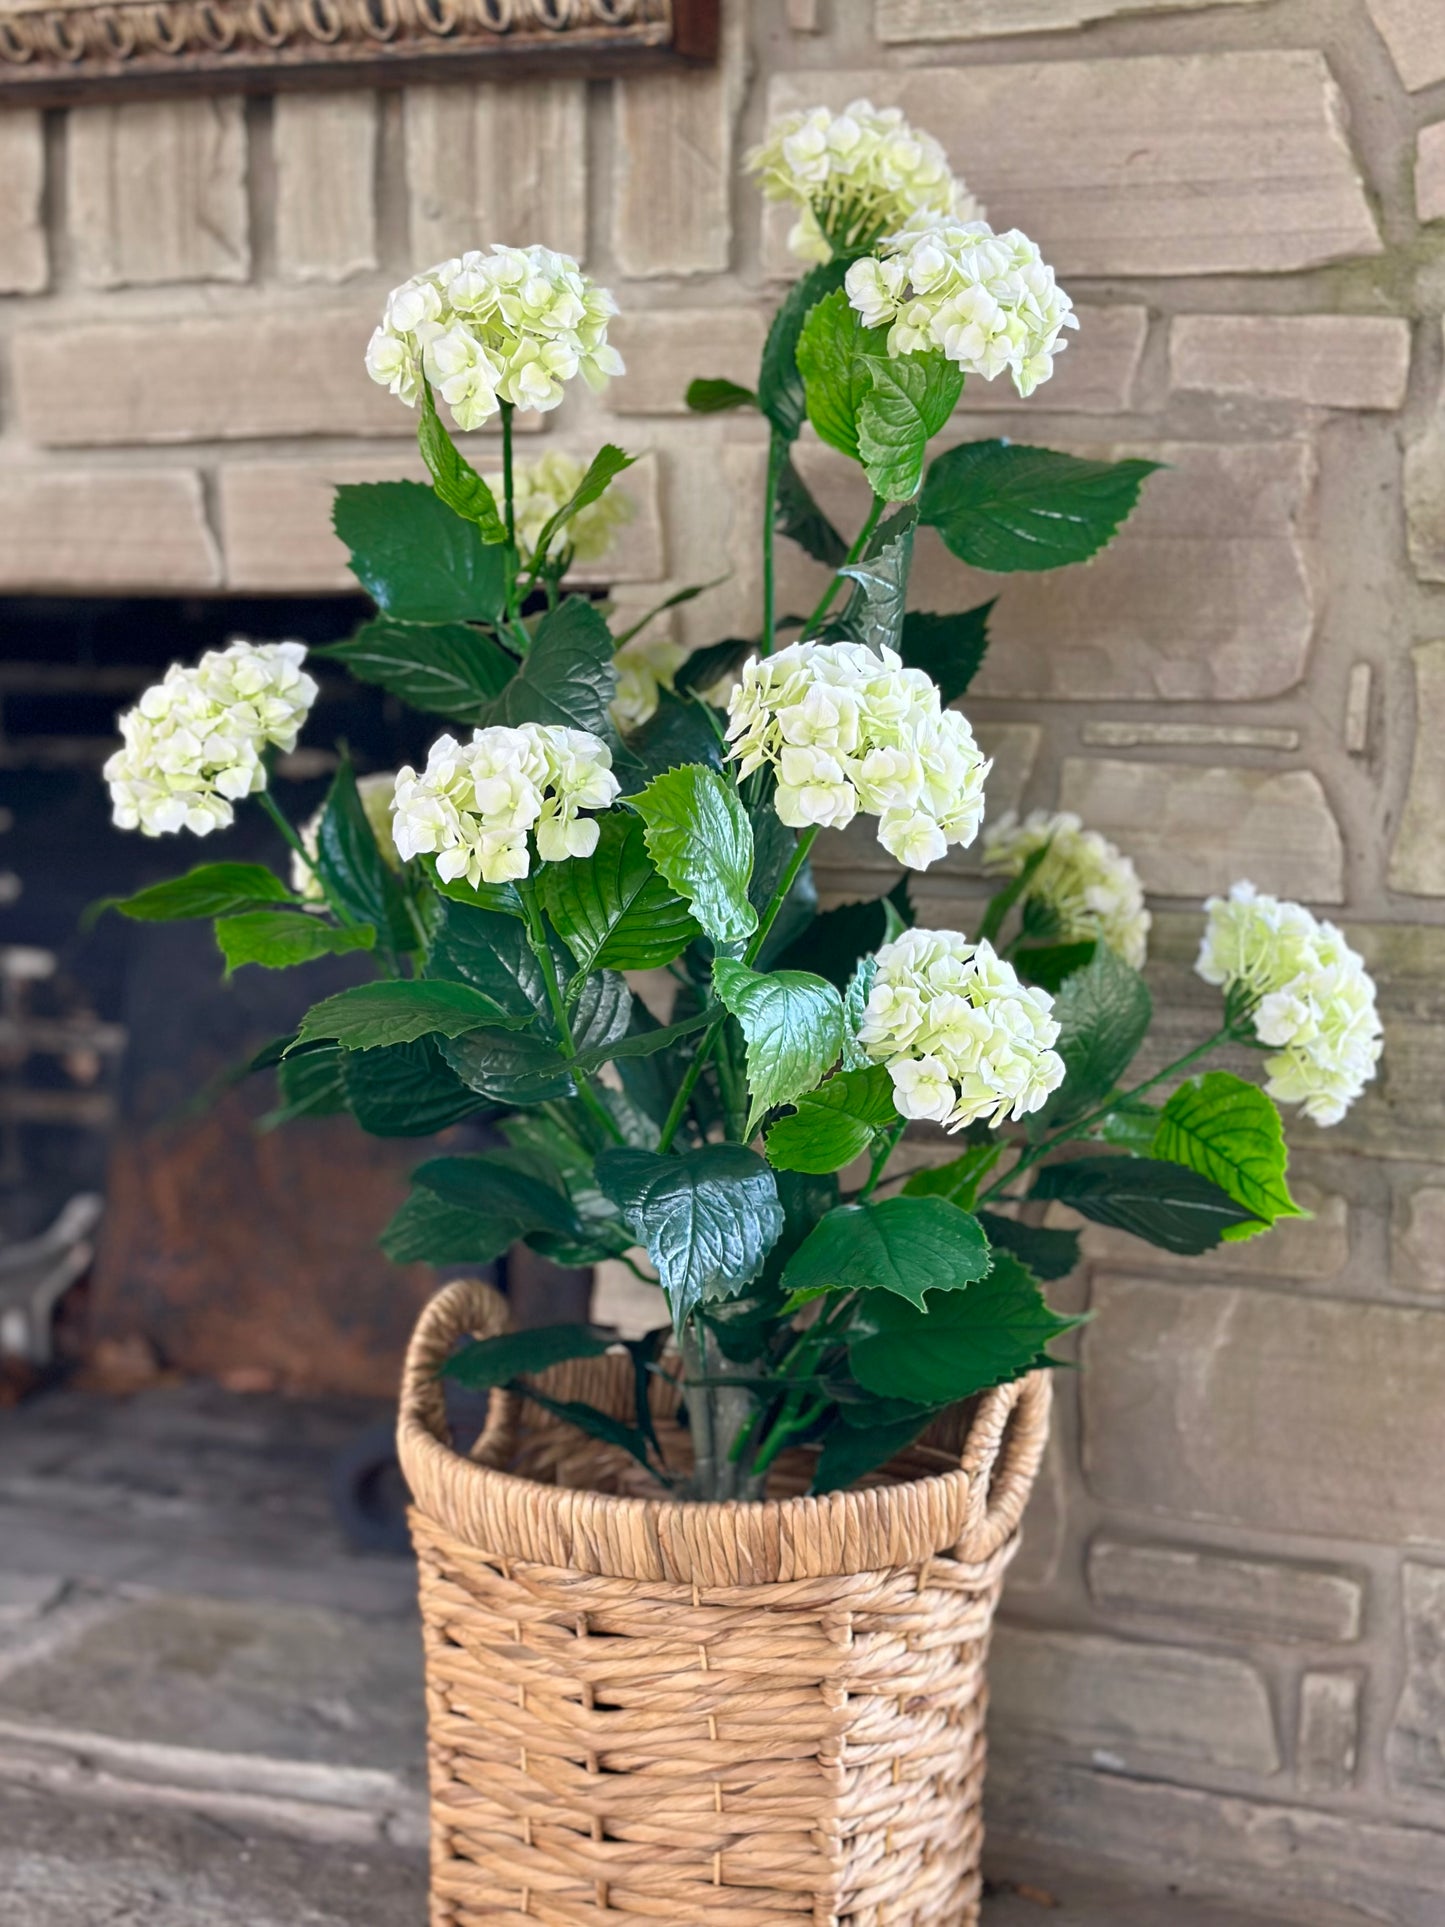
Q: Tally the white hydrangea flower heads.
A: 12